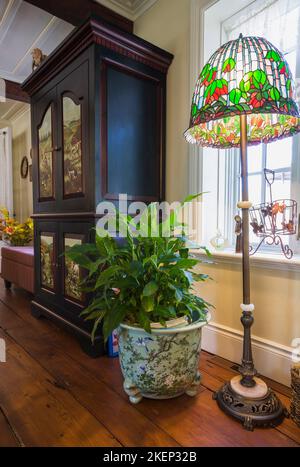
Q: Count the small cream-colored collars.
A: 2